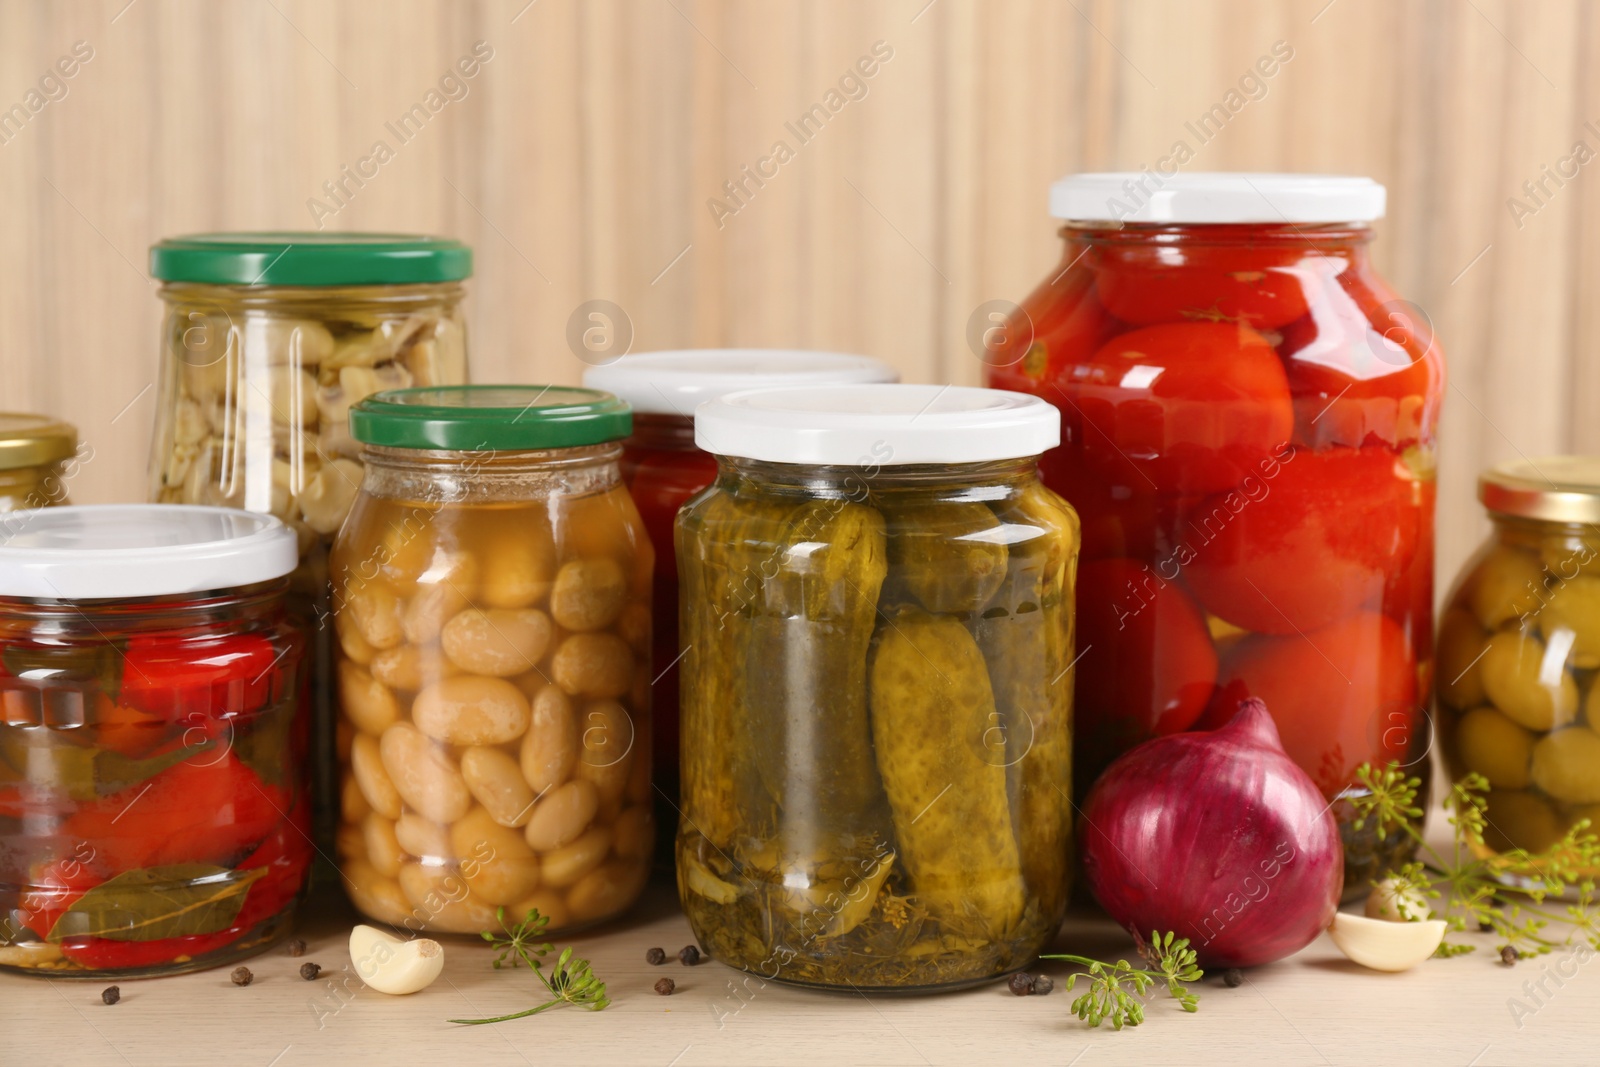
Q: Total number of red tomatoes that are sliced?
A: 0